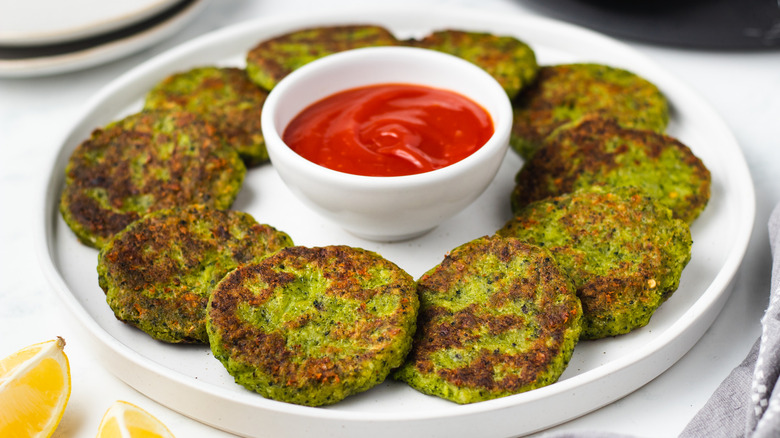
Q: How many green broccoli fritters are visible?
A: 10